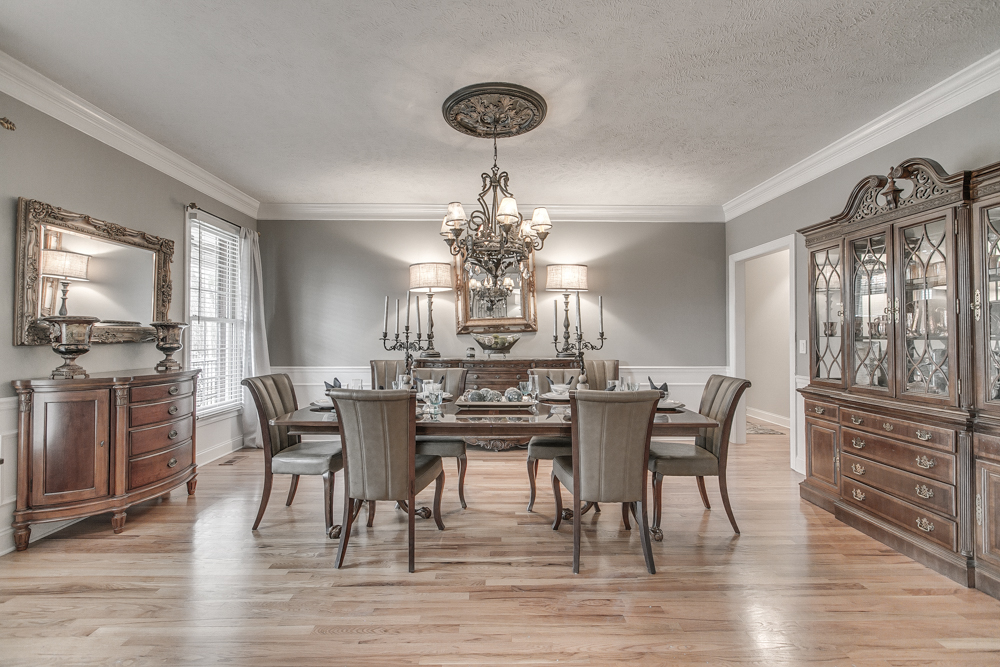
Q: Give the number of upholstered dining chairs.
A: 8